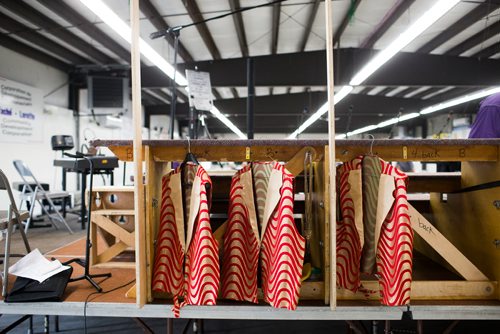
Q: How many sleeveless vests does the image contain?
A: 3